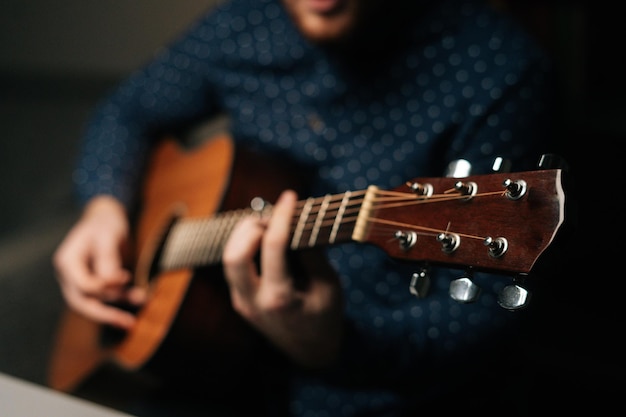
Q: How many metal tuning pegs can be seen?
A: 6